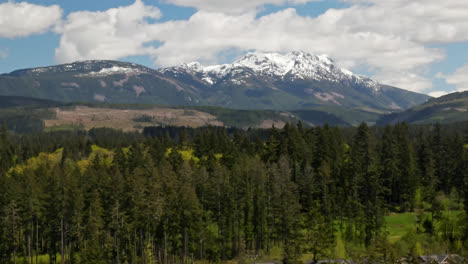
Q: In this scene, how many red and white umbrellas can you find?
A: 0